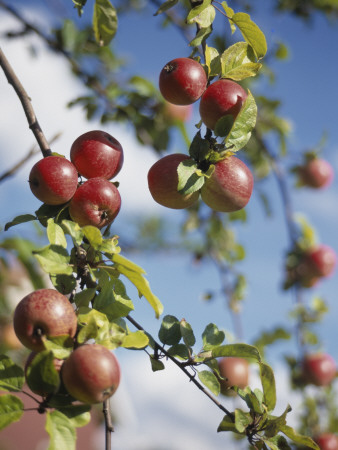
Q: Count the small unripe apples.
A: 0